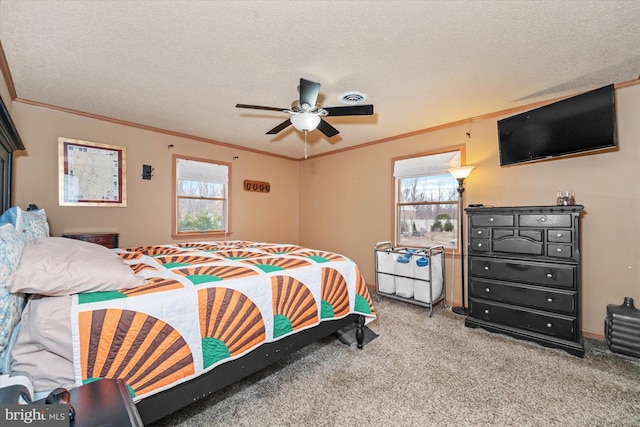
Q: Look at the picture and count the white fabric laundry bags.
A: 3